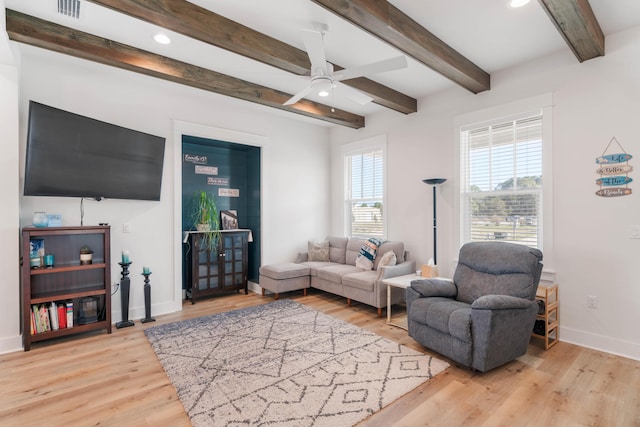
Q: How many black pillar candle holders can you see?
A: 2